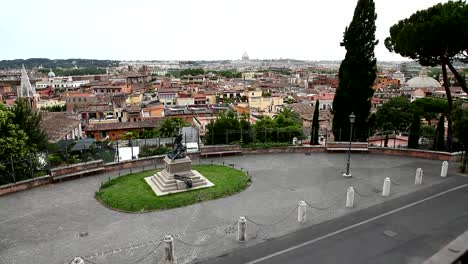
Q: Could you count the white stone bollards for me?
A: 8